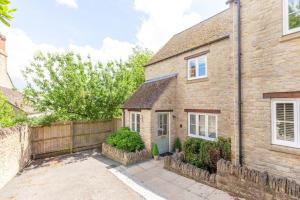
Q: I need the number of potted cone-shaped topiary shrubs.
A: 2